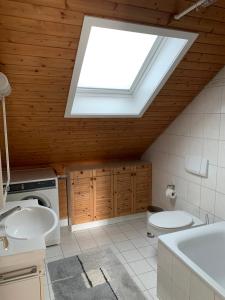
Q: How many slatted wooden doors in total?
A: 4